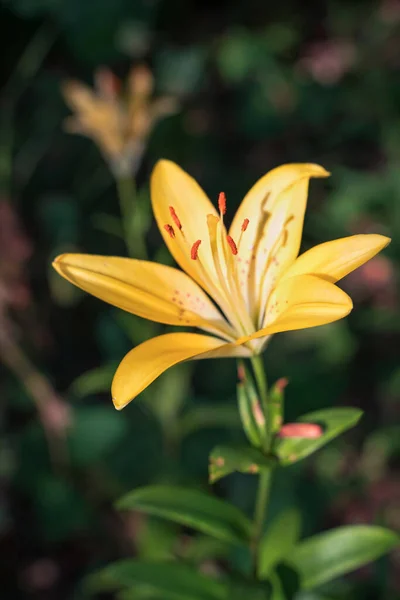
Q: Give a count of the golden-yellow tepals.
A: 6